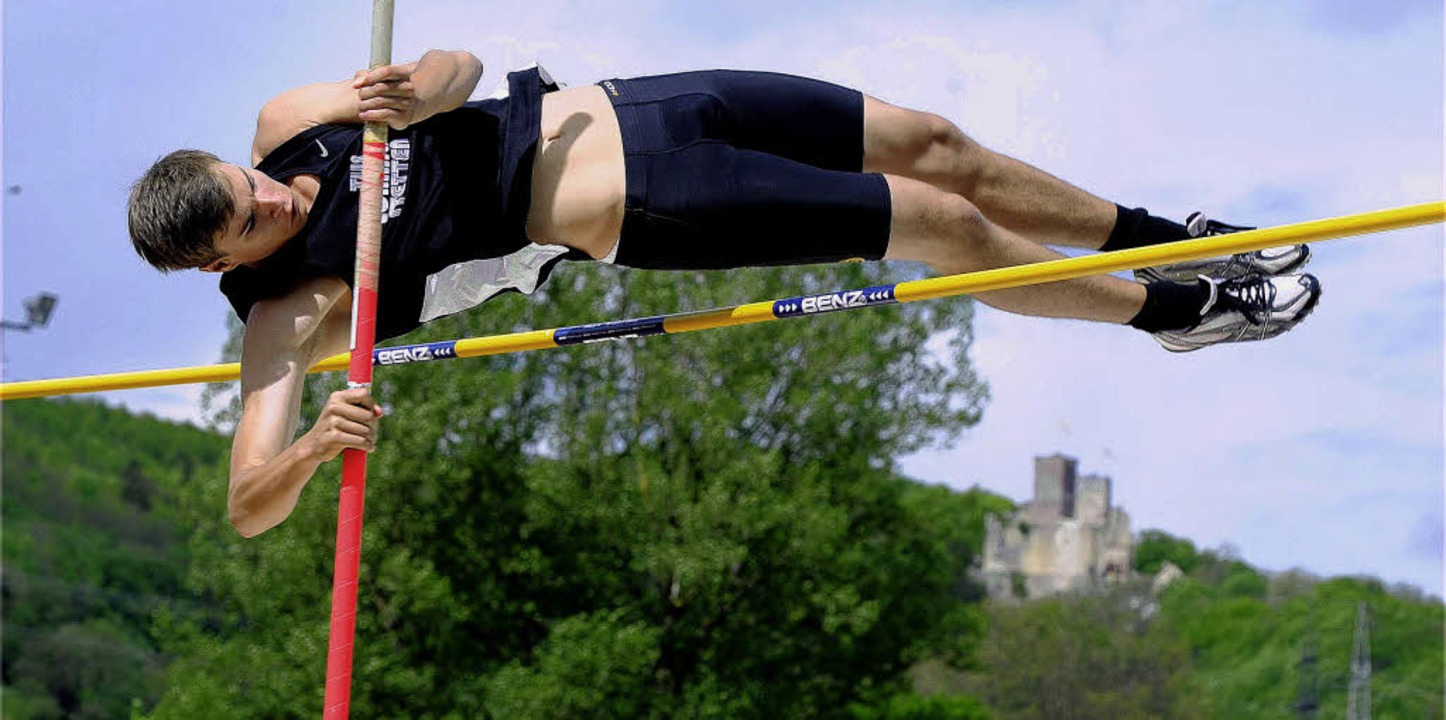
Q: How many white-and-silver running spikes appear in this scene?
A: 2